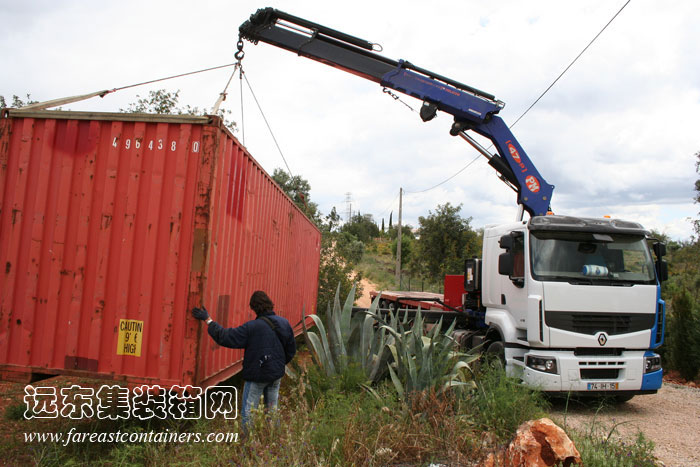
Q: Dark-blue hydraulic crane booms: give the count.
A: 1